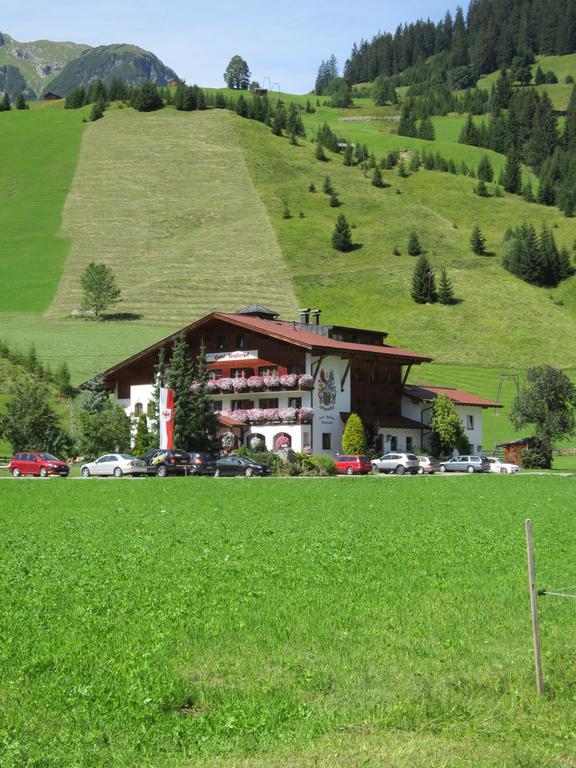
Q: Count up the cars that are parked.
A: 10